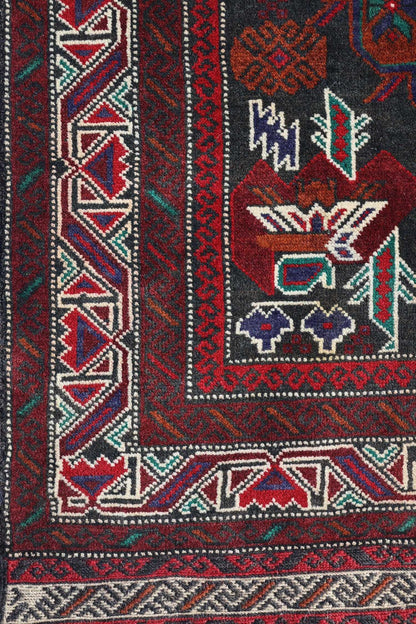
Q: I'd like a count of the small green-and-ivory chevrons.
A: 10